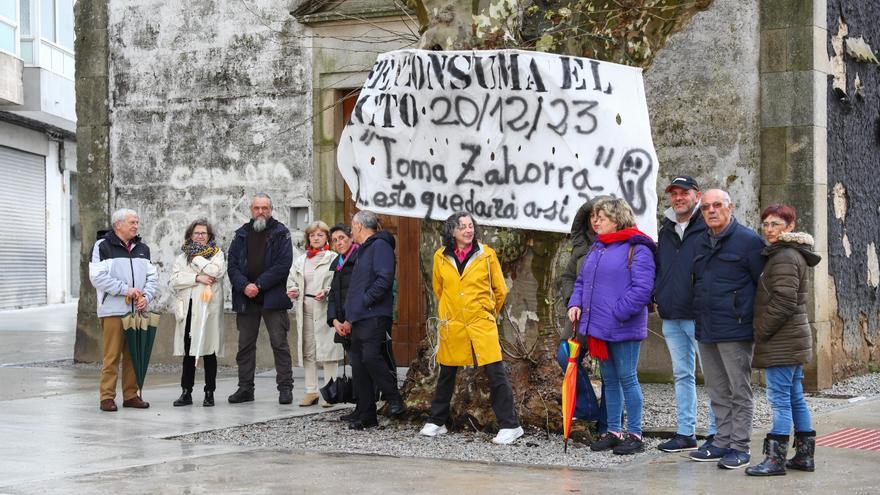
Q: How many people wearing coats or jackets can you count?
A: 12